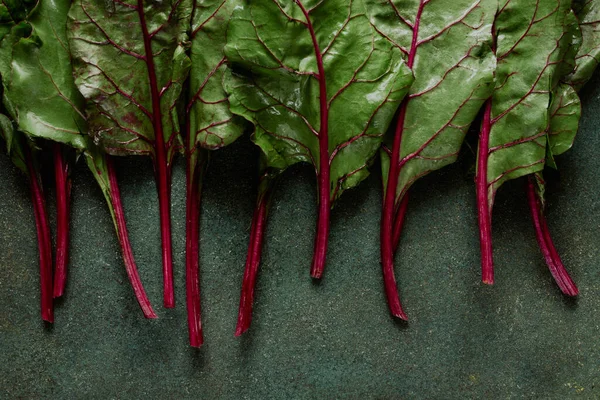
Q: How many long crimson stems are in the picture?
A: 11